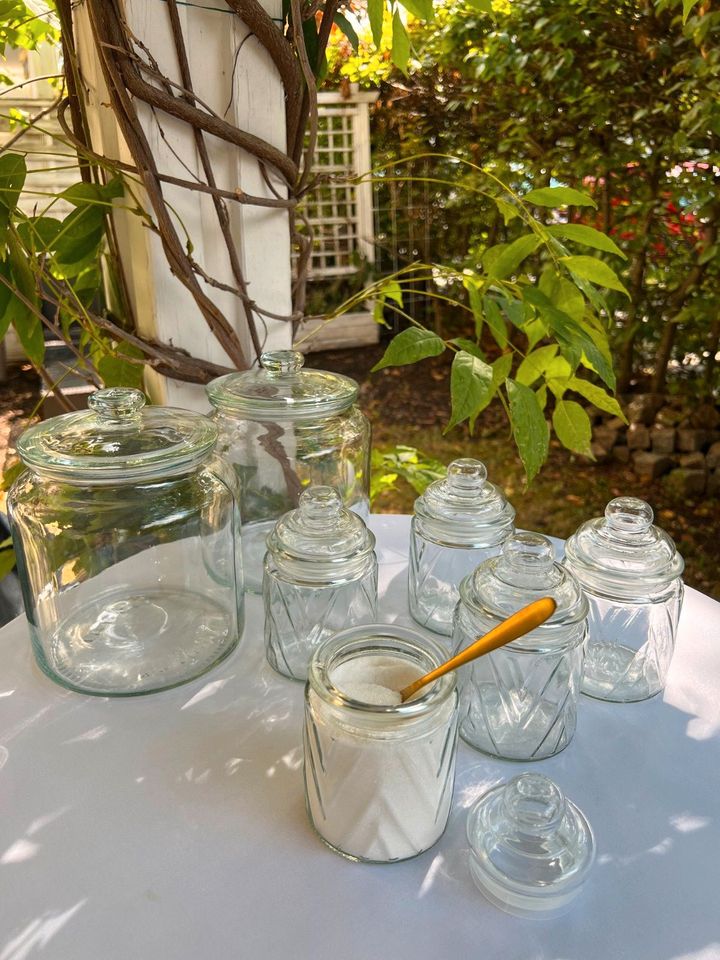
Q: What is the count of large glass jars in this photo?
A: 2